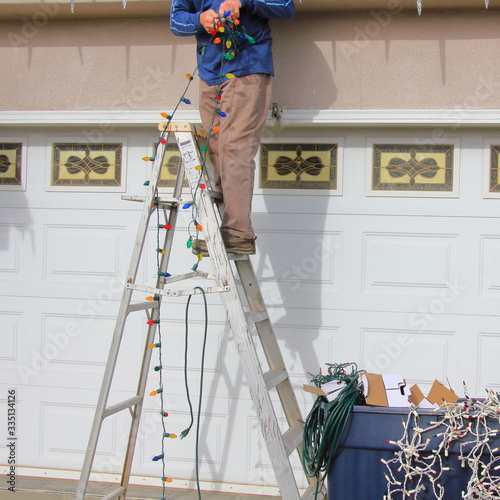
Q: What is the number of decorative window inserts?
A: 6